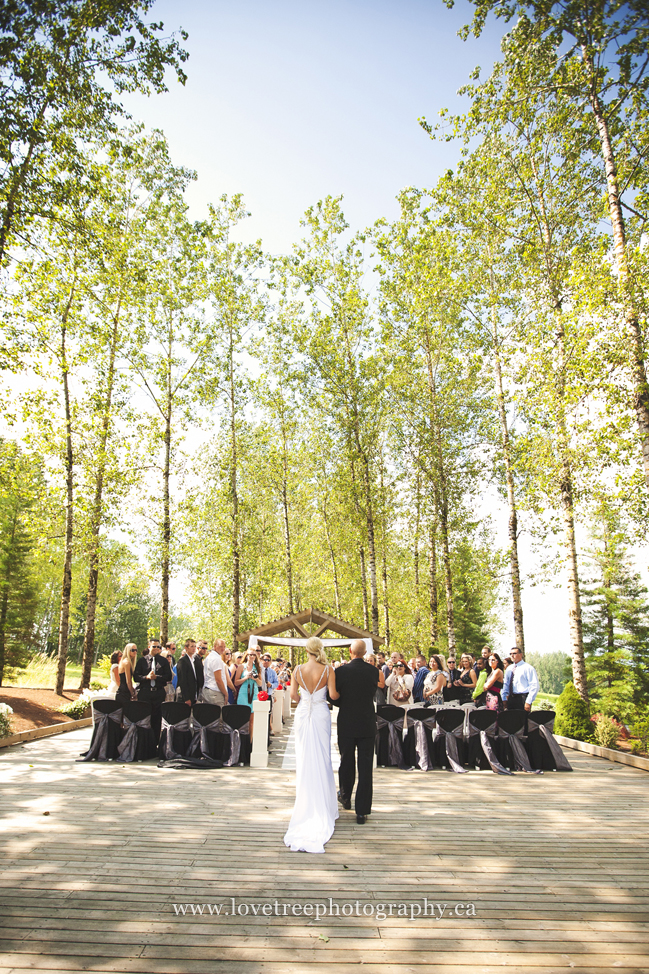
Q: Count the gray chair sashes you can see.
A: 11